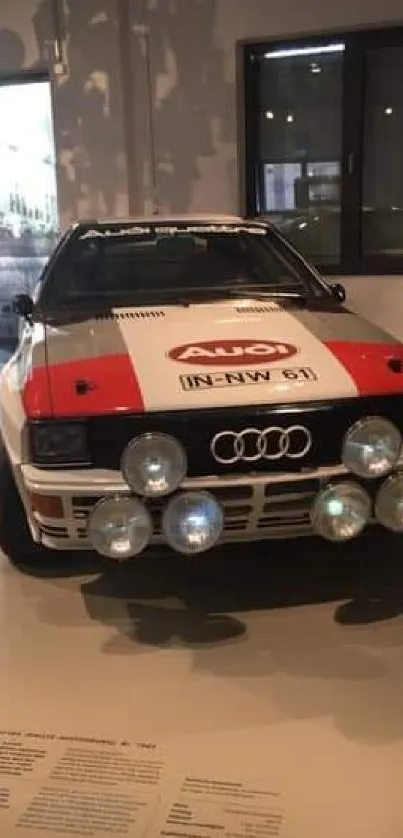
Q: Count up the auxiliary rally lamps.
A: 6